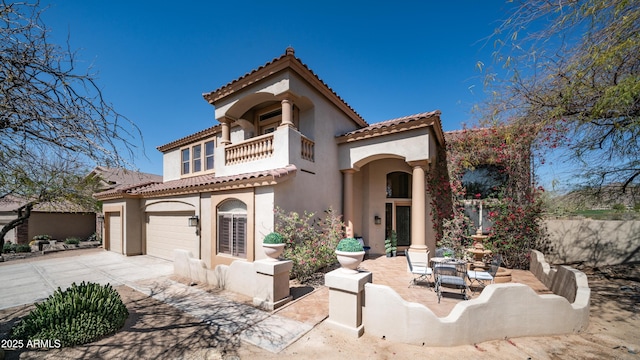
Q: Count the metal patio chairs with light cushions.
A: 4